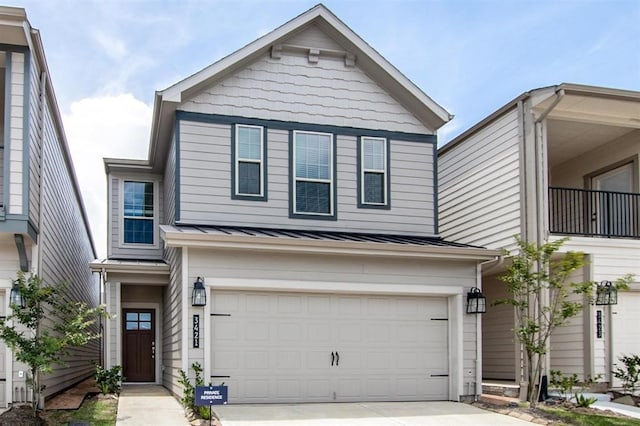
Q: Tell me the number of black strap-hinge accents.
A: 4